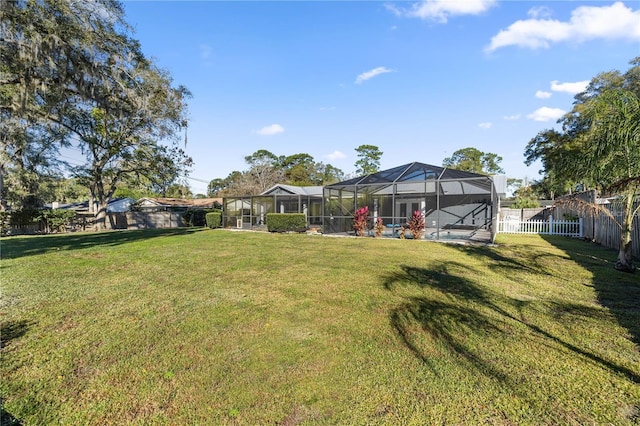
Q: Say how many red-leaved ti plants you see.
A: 4